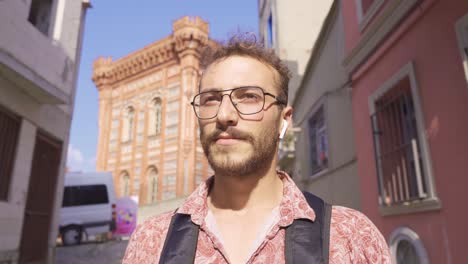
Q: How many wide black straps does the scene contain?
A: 2